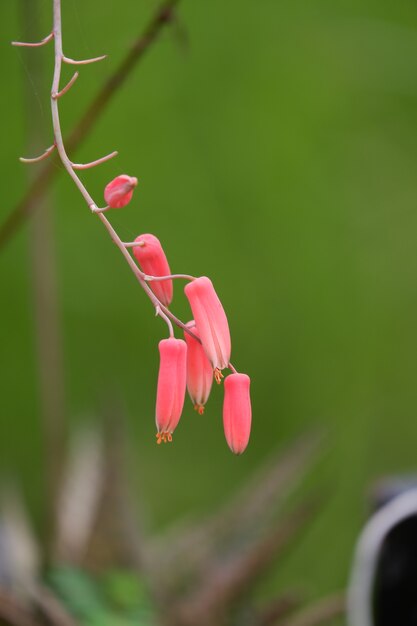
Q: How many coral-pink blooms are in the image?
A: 6